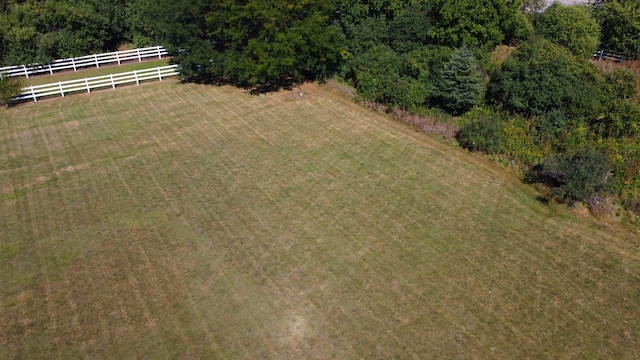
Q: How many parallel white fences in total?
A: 2